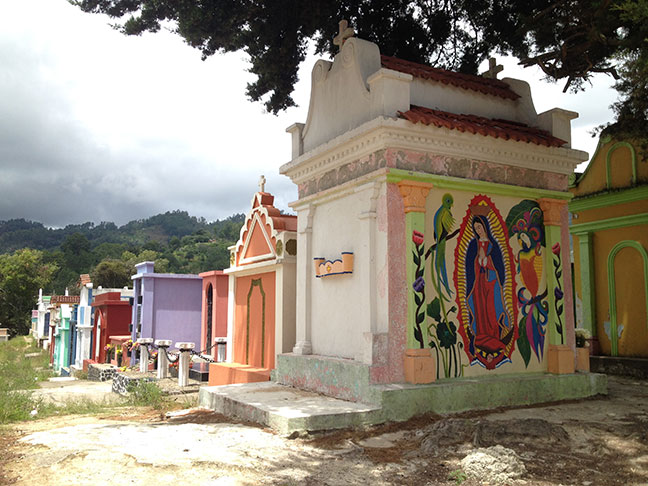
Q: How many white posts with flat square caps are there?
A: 4